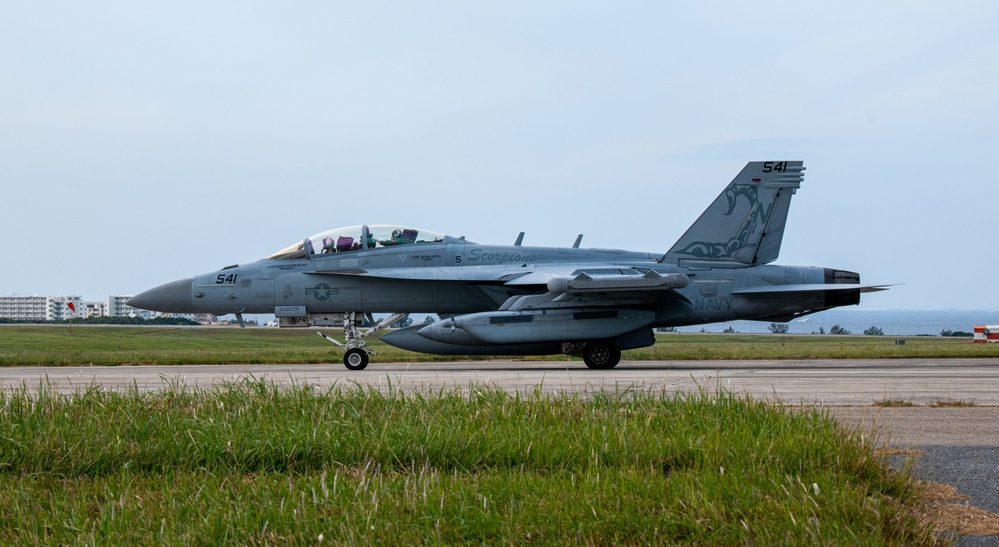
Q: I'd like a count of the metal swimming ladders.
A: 0